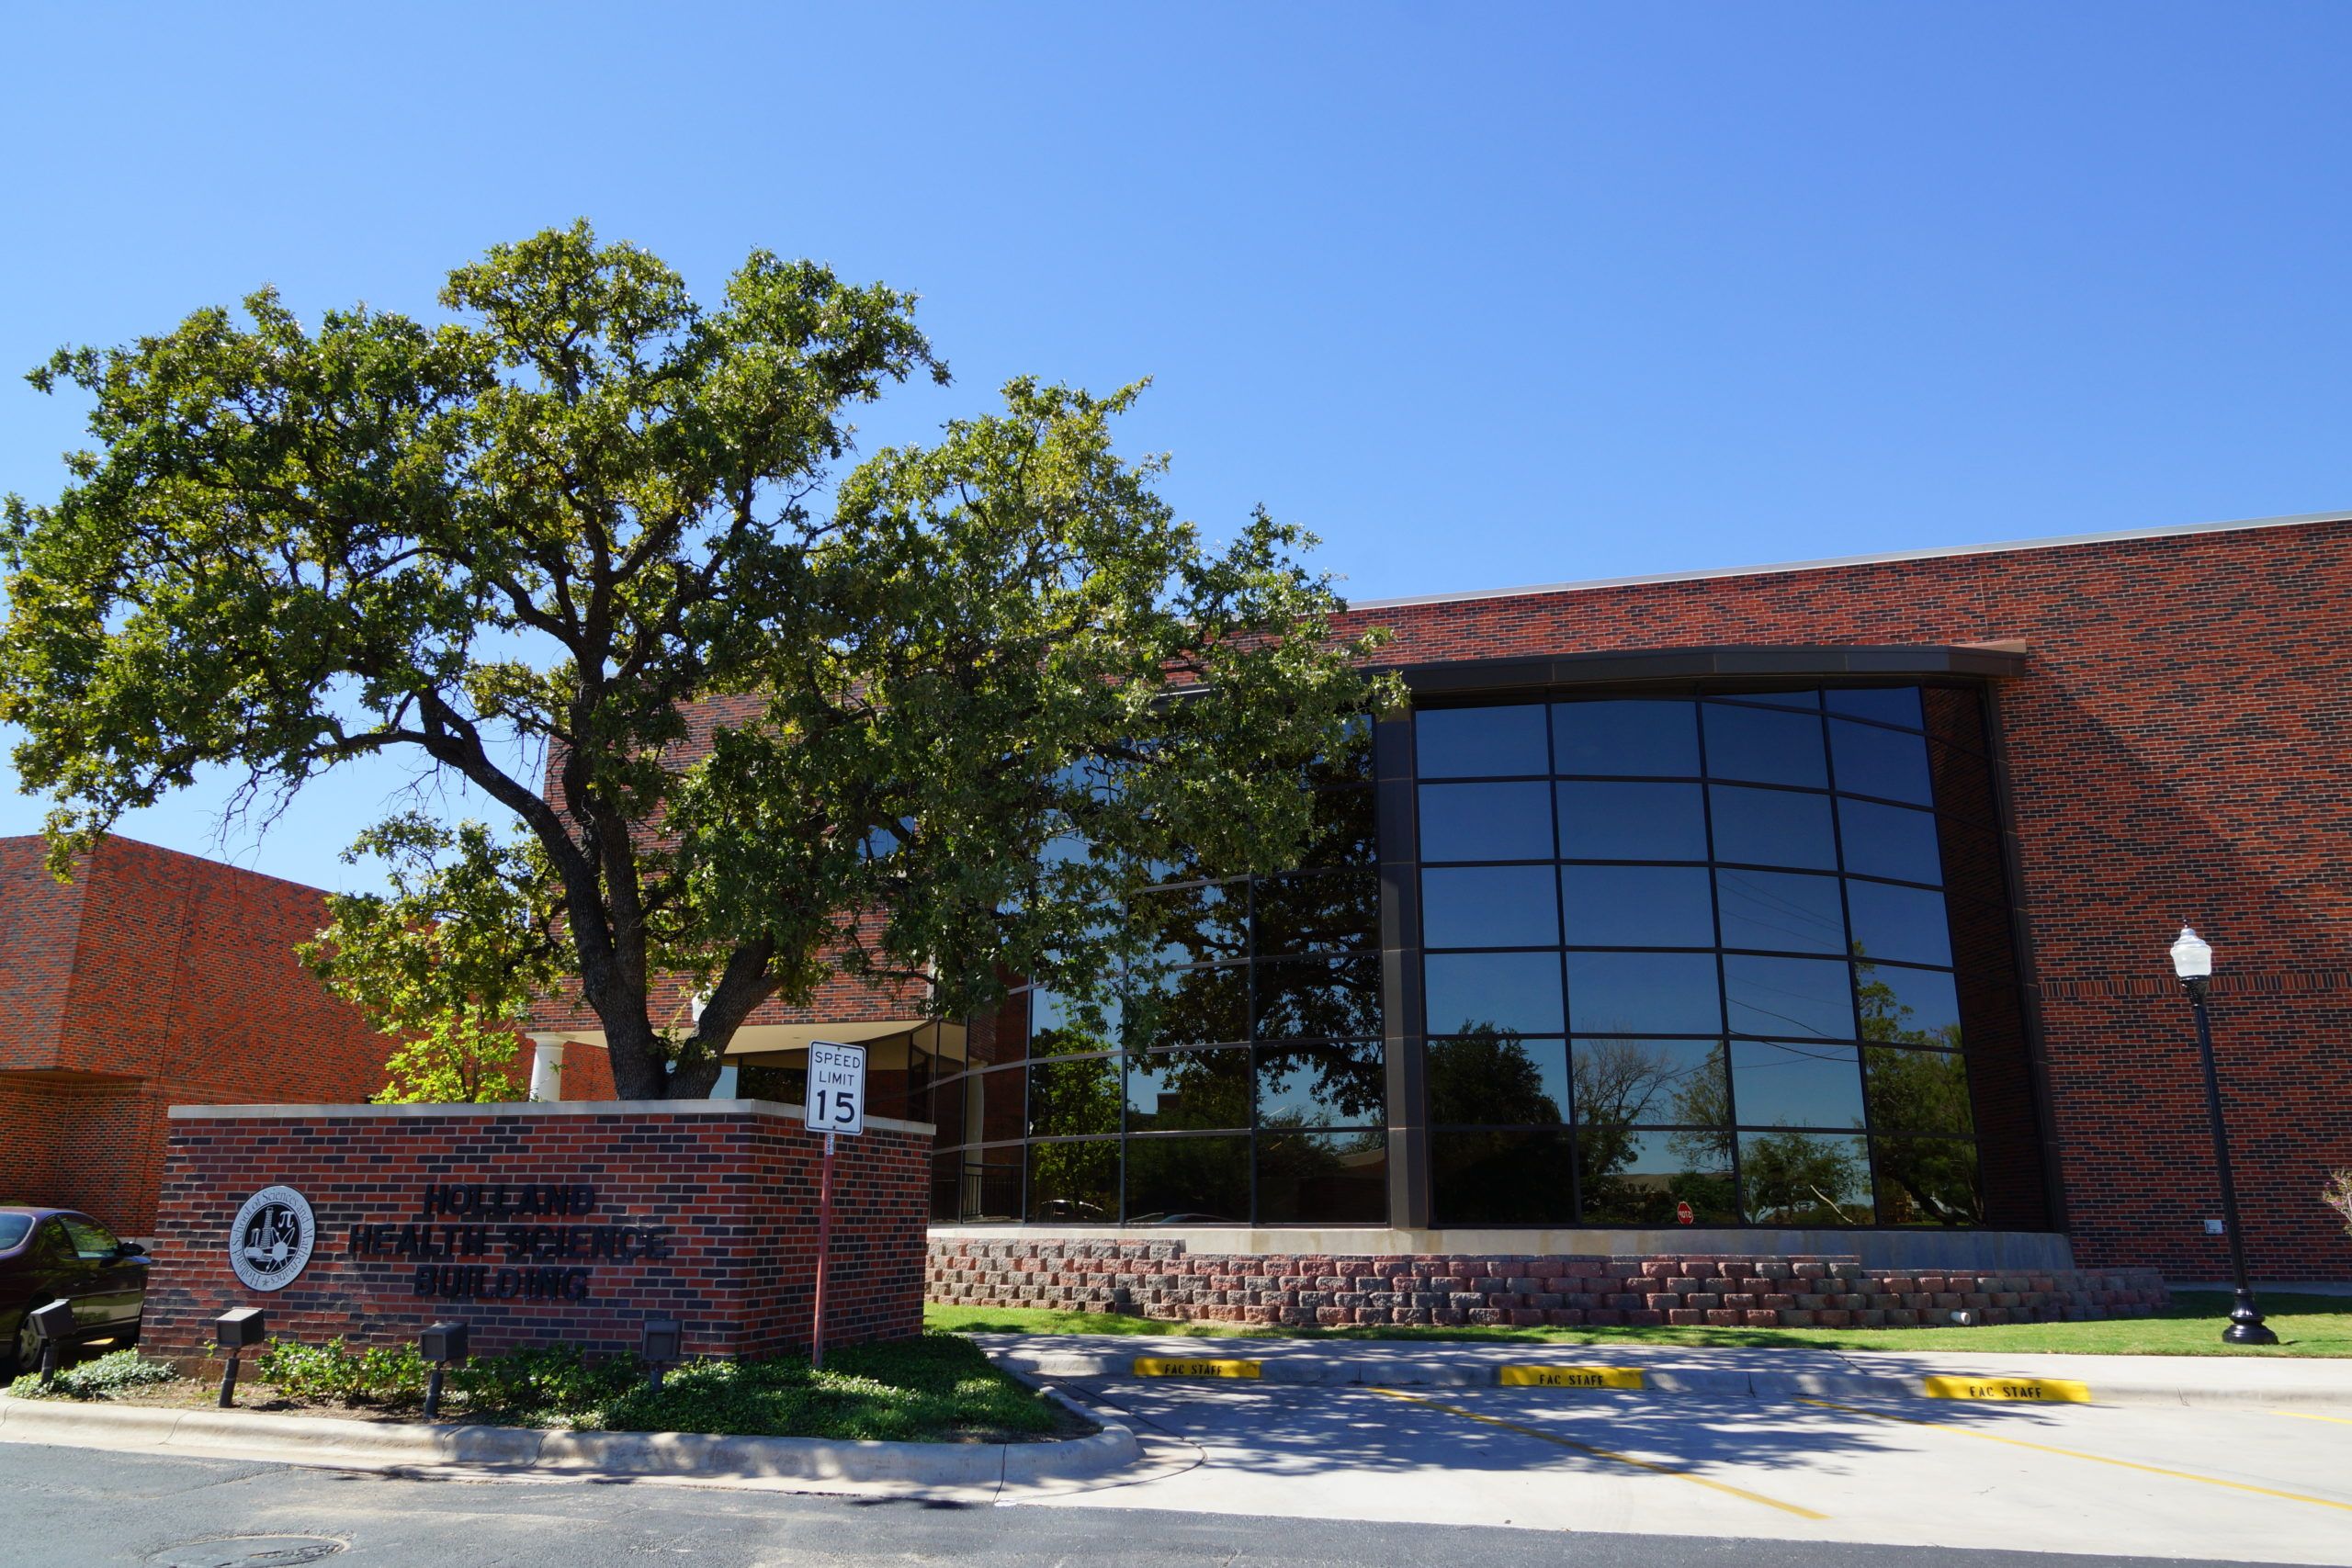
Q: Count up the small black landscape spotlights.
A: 4